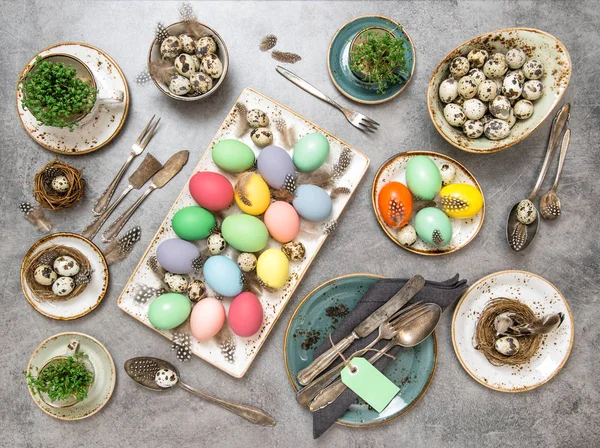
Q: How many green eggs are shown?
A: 7